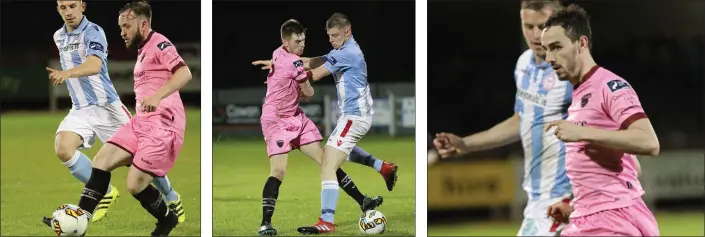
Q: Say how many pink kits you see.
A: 3